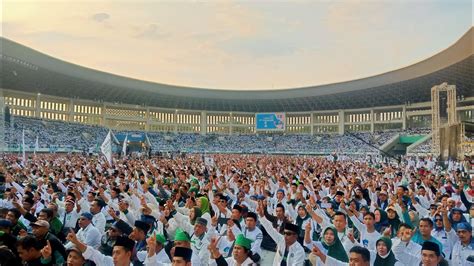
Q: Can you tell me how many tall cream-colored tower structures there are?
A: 1